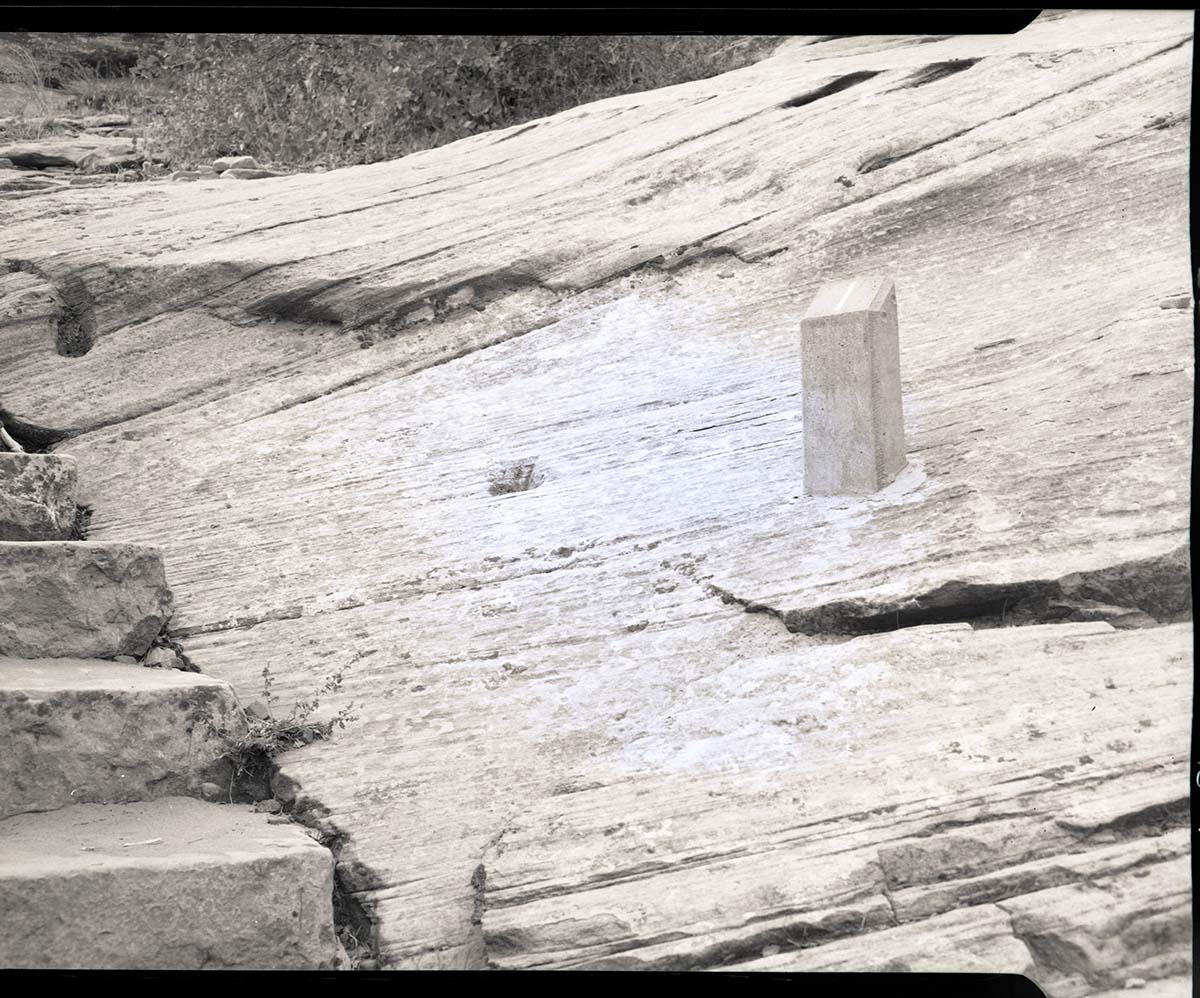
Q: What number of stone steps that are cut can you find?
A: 4